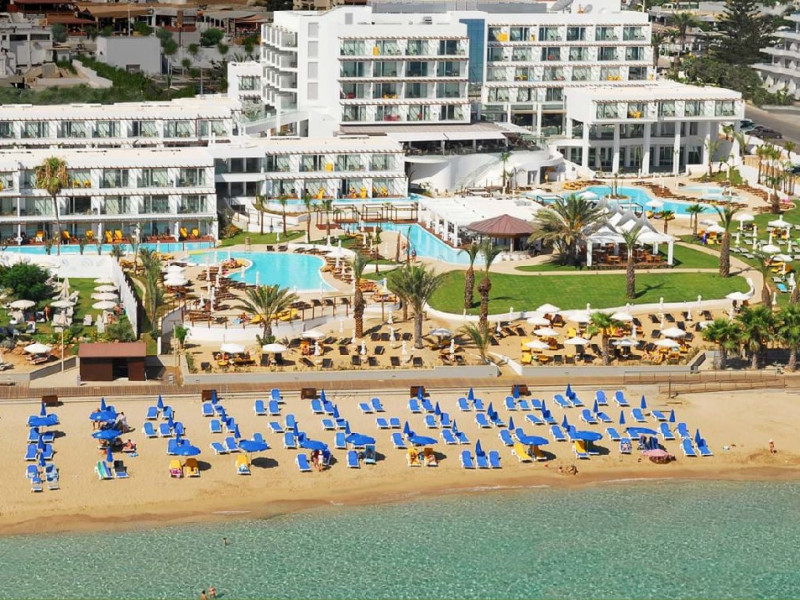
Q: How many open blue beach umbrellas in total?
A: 11